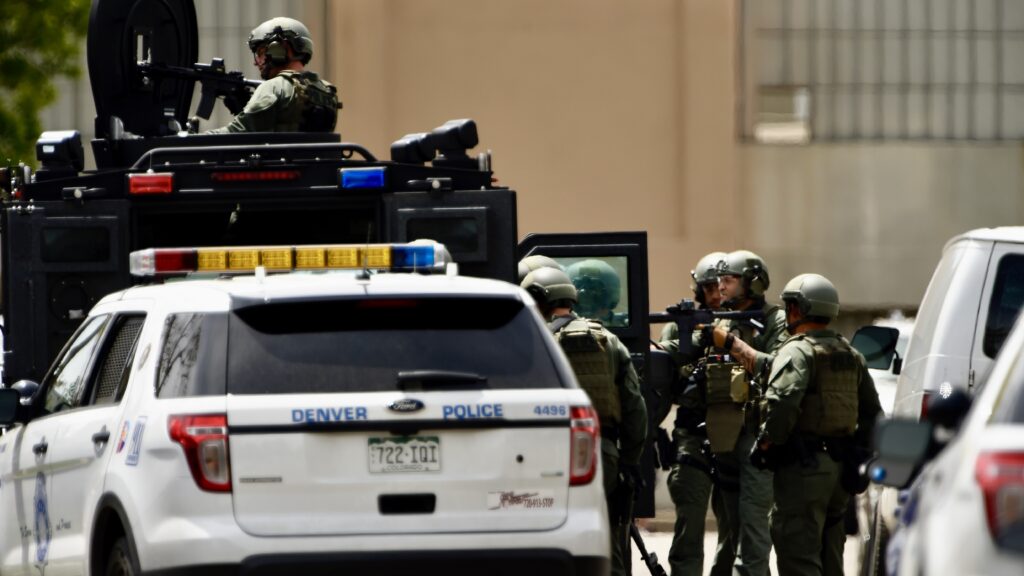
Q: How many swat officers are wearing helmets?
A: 7